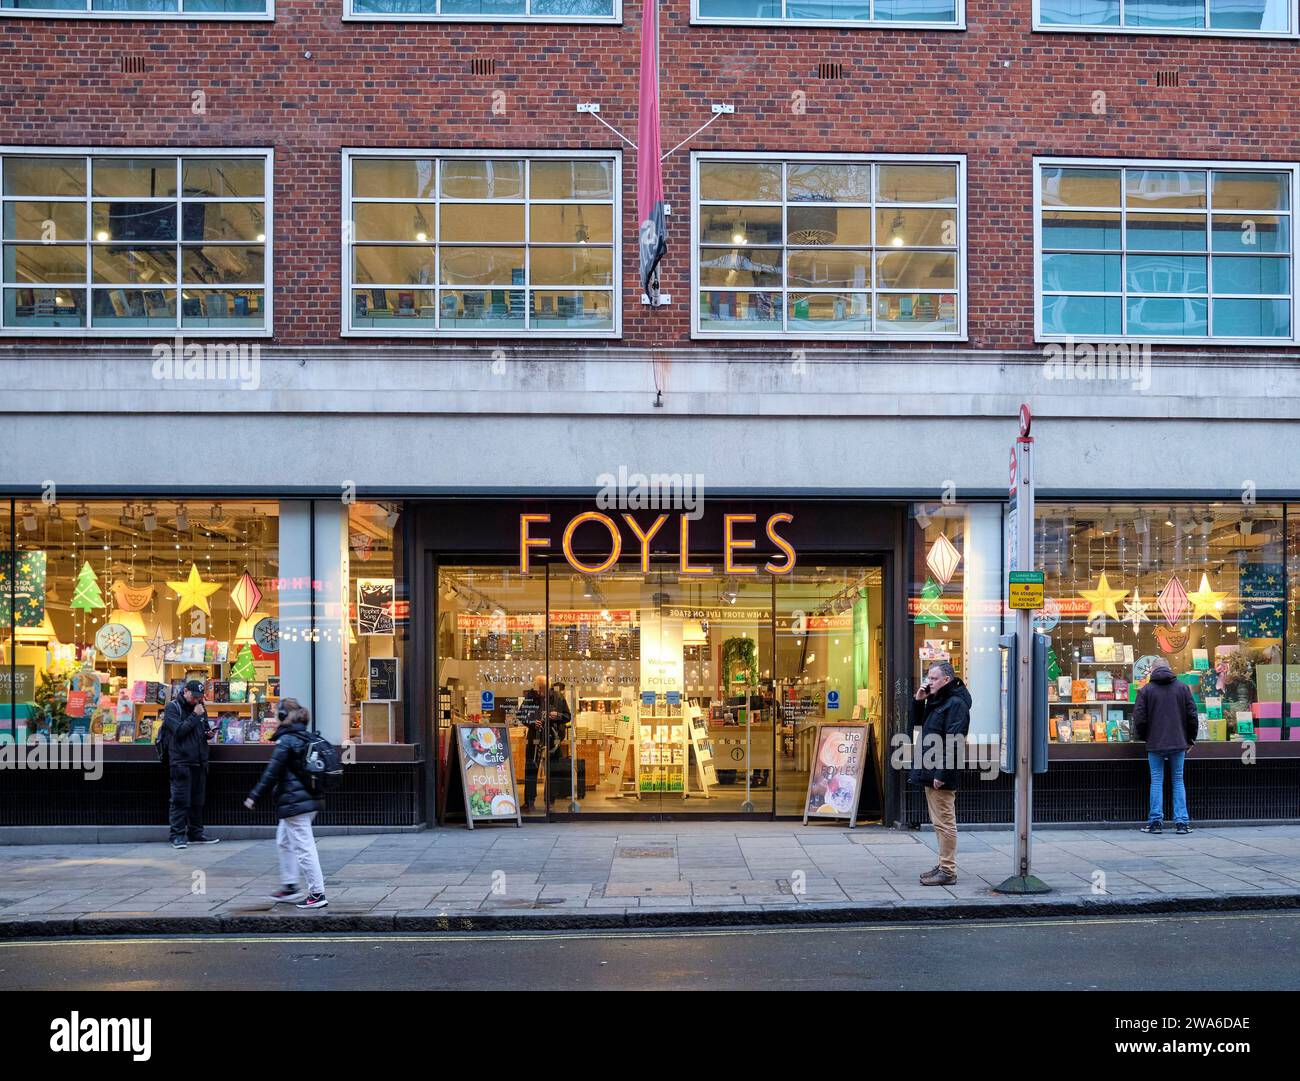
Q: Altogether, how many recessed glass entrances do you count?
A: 1